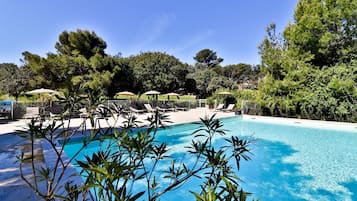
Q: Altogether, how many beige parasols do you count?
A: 5